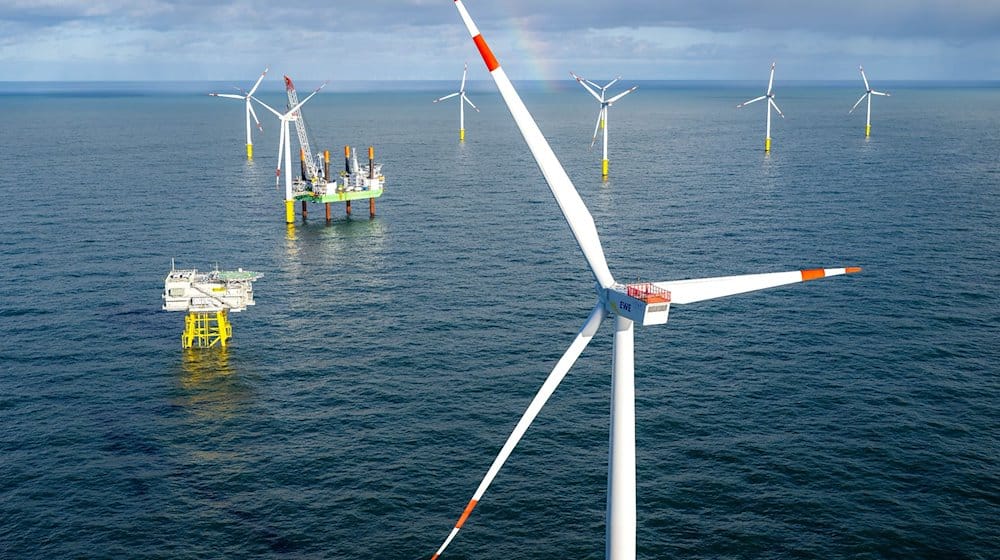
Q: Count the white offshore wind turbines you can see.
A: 8